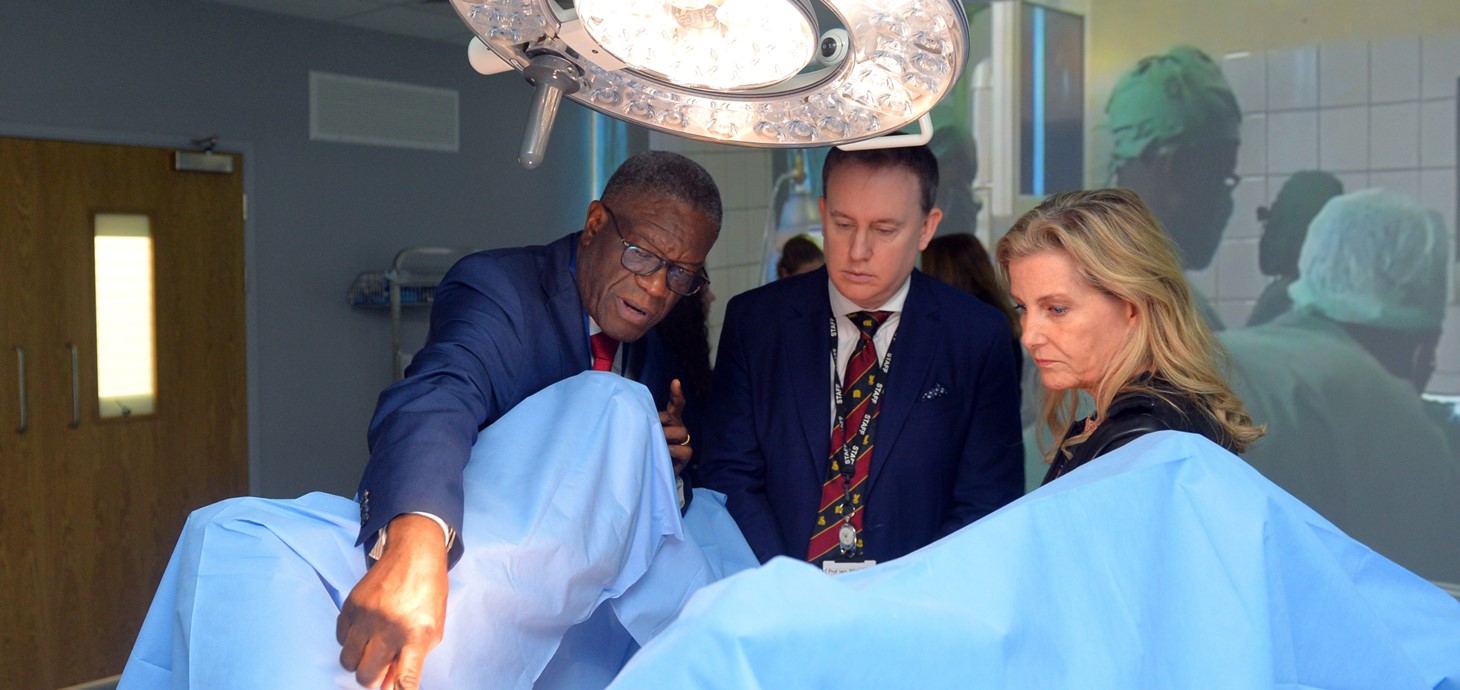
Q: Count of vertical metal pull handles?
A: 2